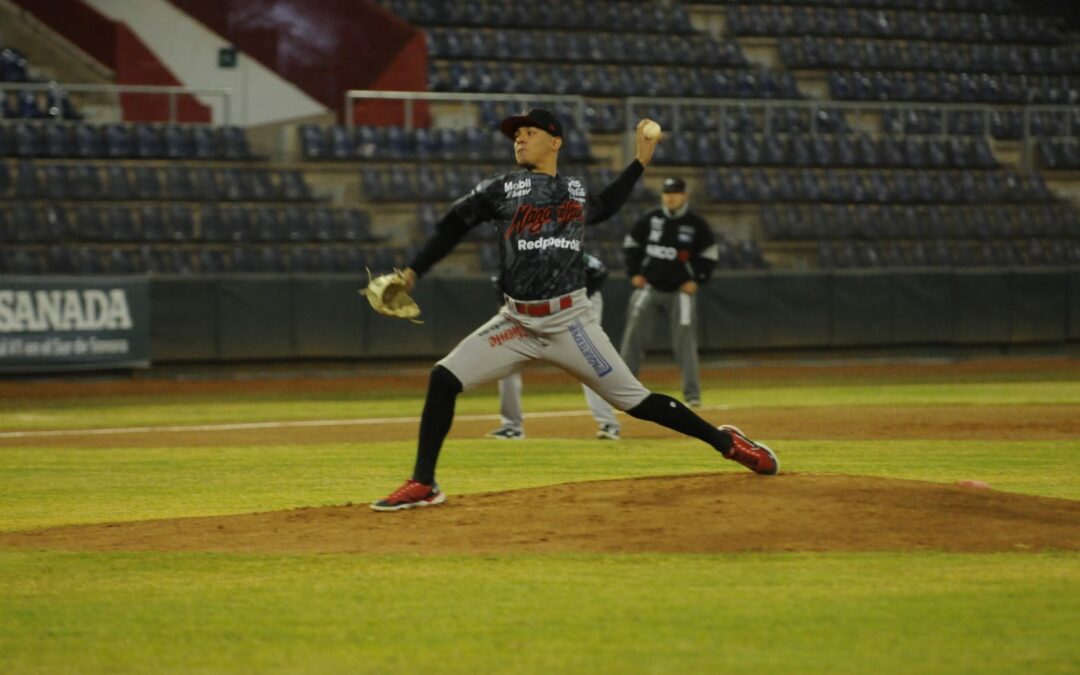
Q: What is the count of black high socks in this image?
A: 2